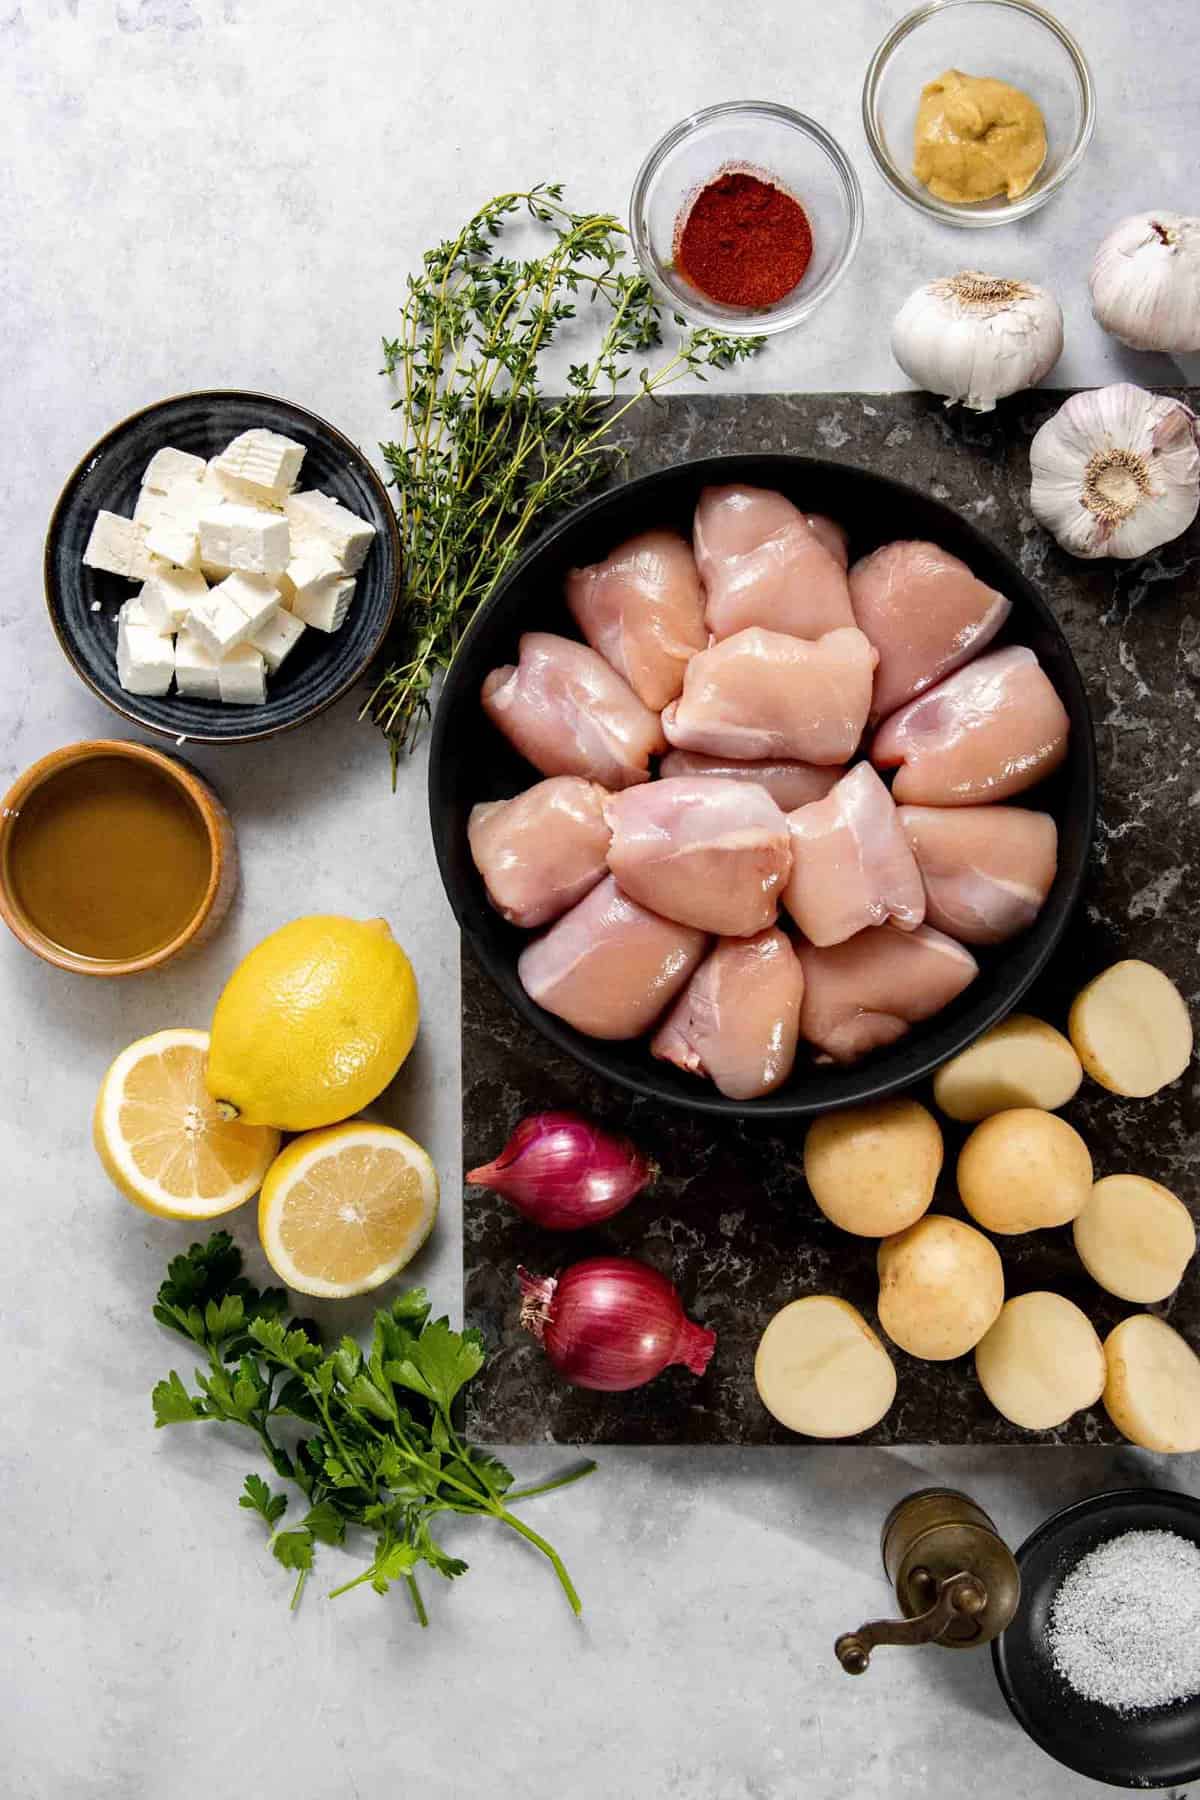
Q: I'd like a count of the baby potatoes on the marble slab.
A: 9